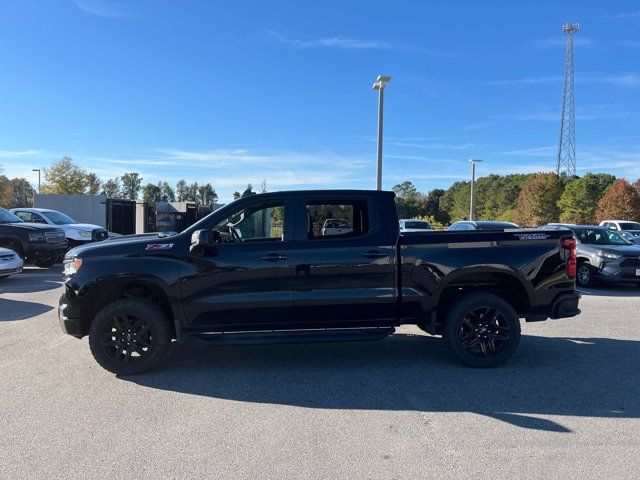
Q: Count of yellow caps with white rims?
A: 0